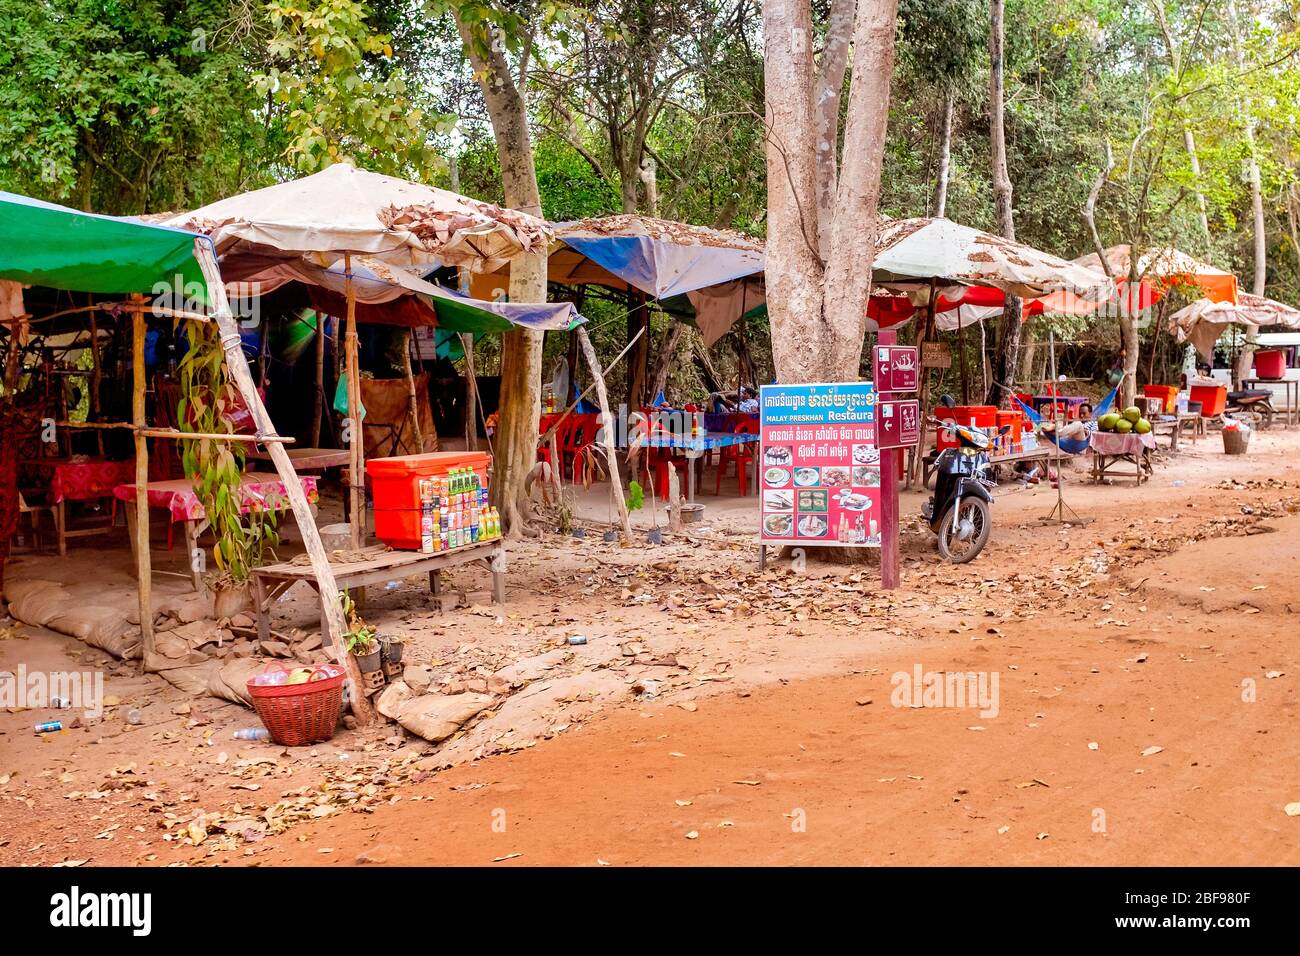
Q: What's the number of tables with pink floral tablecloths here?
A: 2